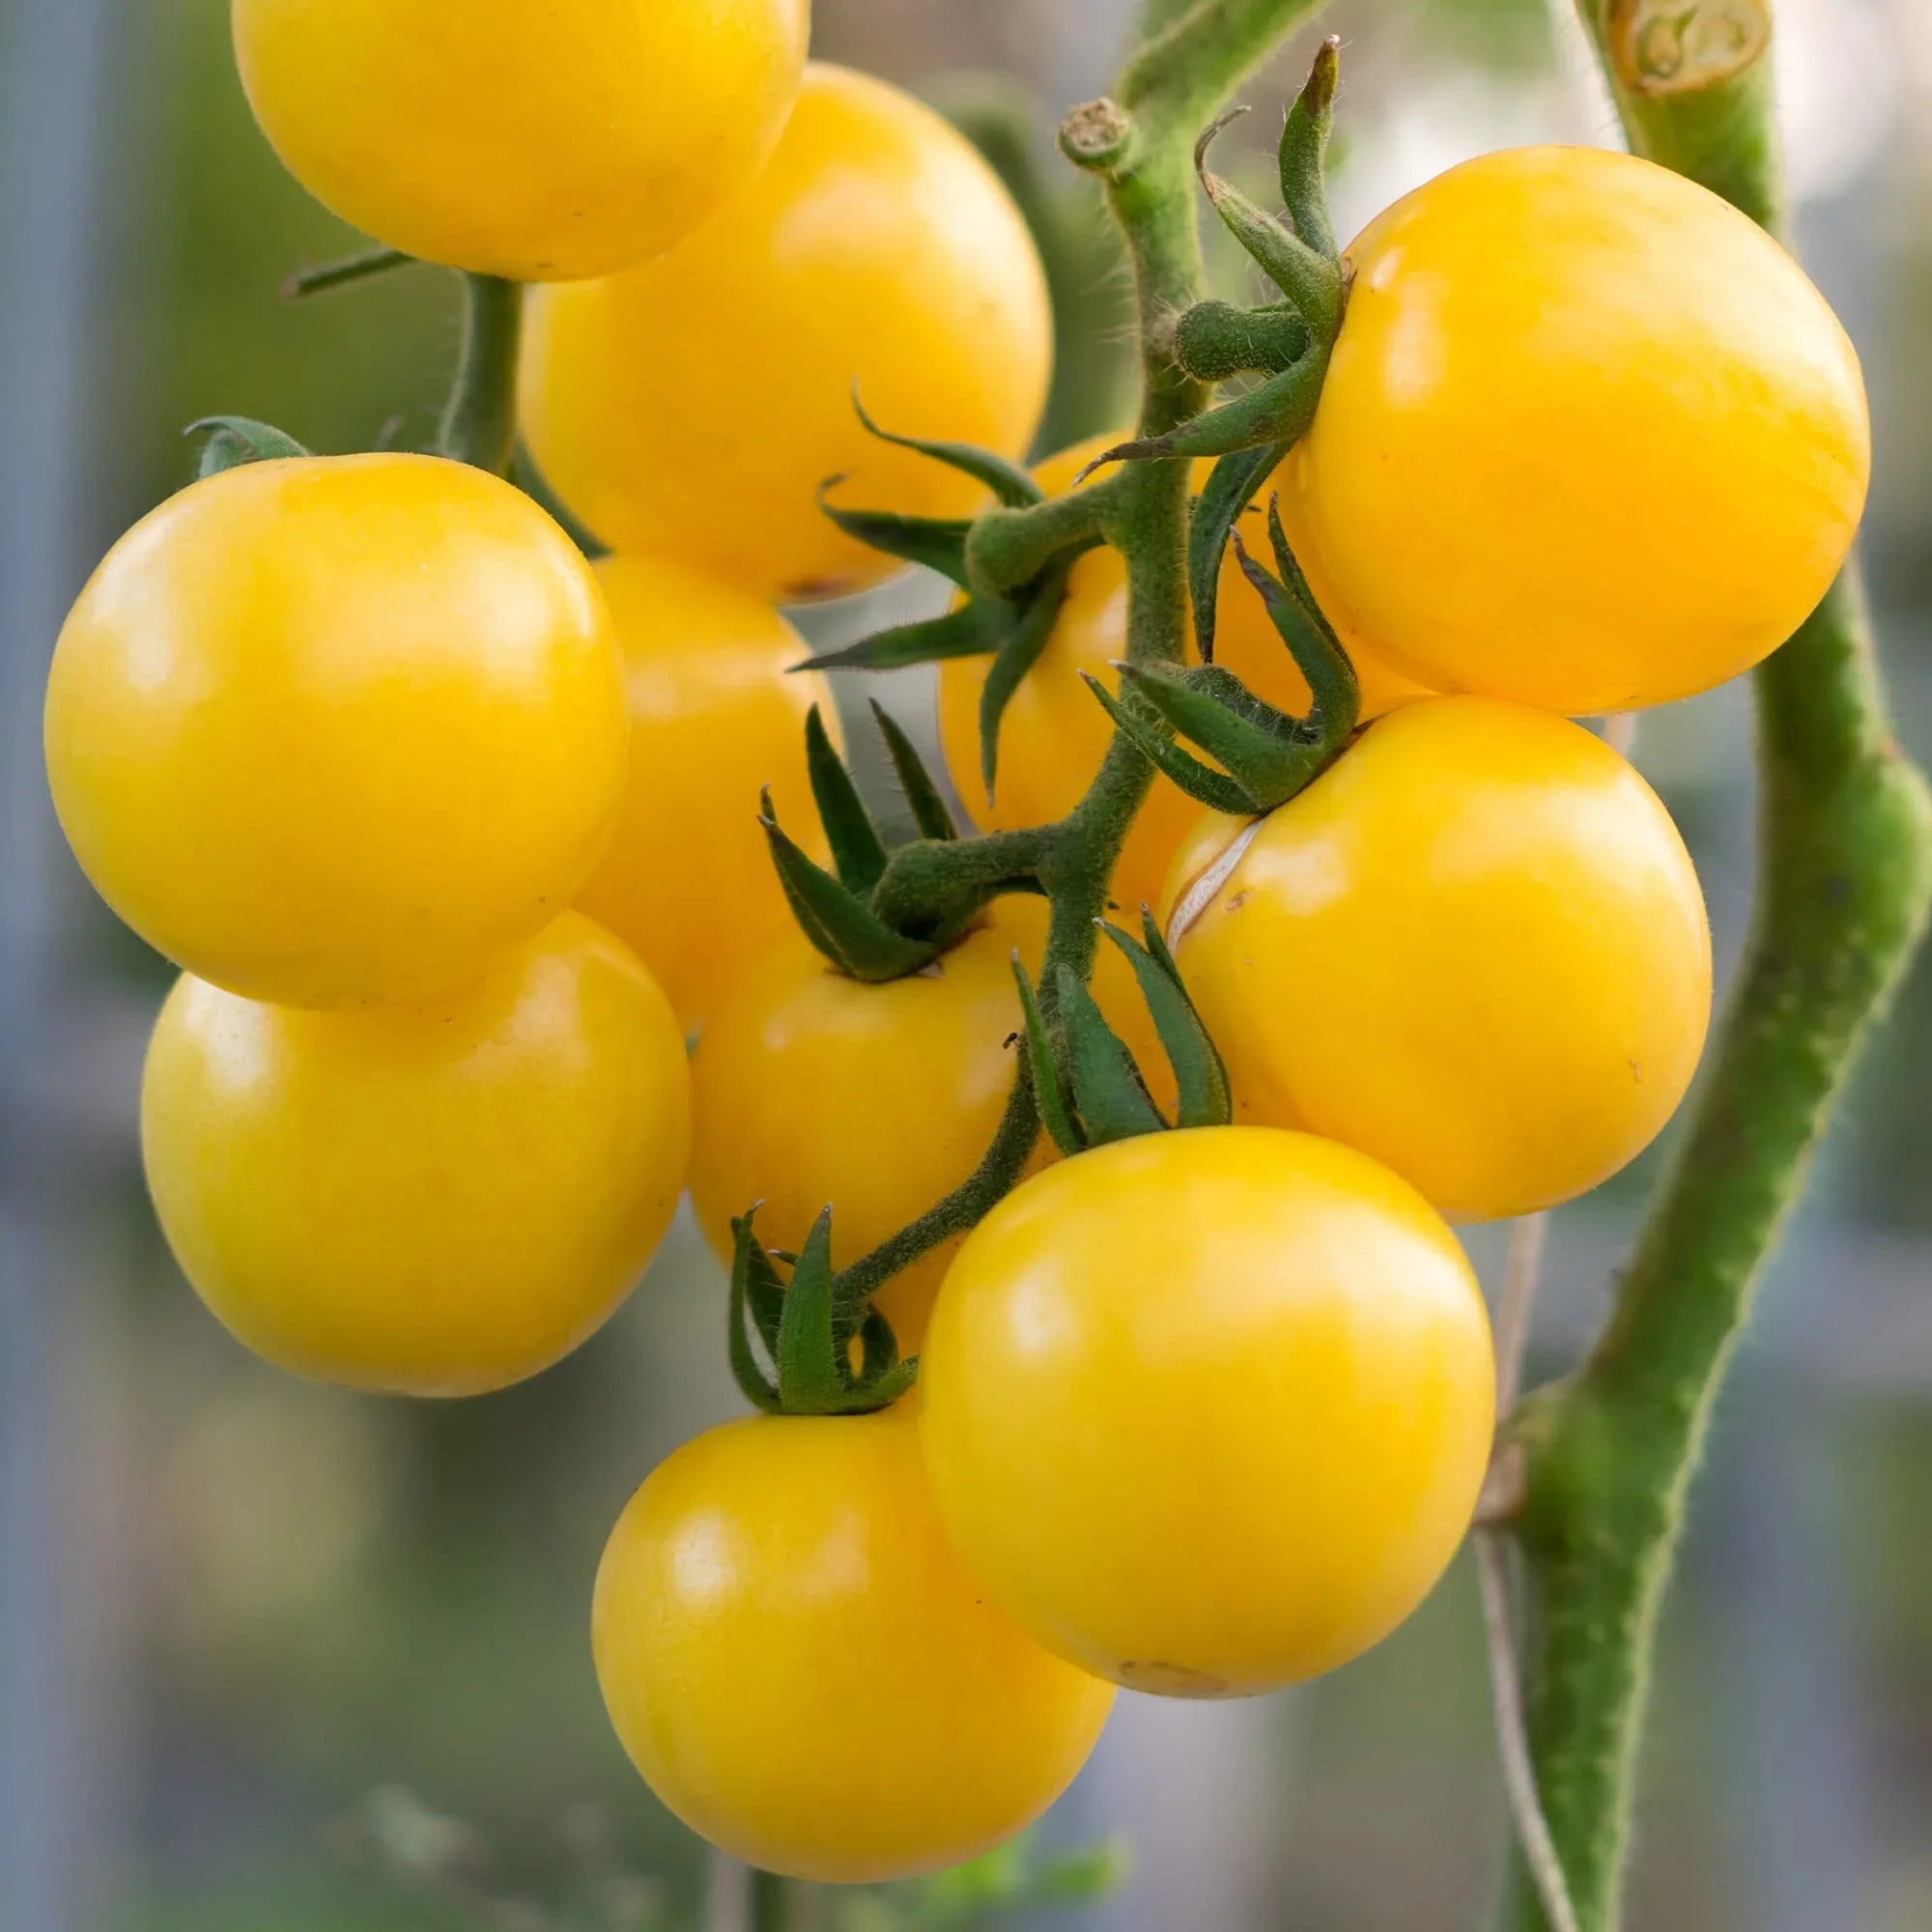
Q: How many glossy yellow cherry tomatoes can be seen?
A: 11